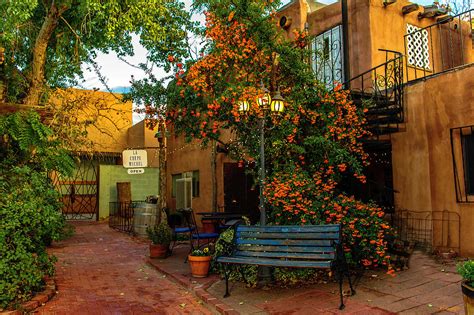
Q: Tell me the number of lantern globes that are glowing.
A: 3